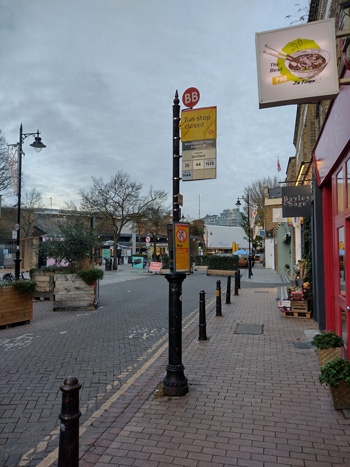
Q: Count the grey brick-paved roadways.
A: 1